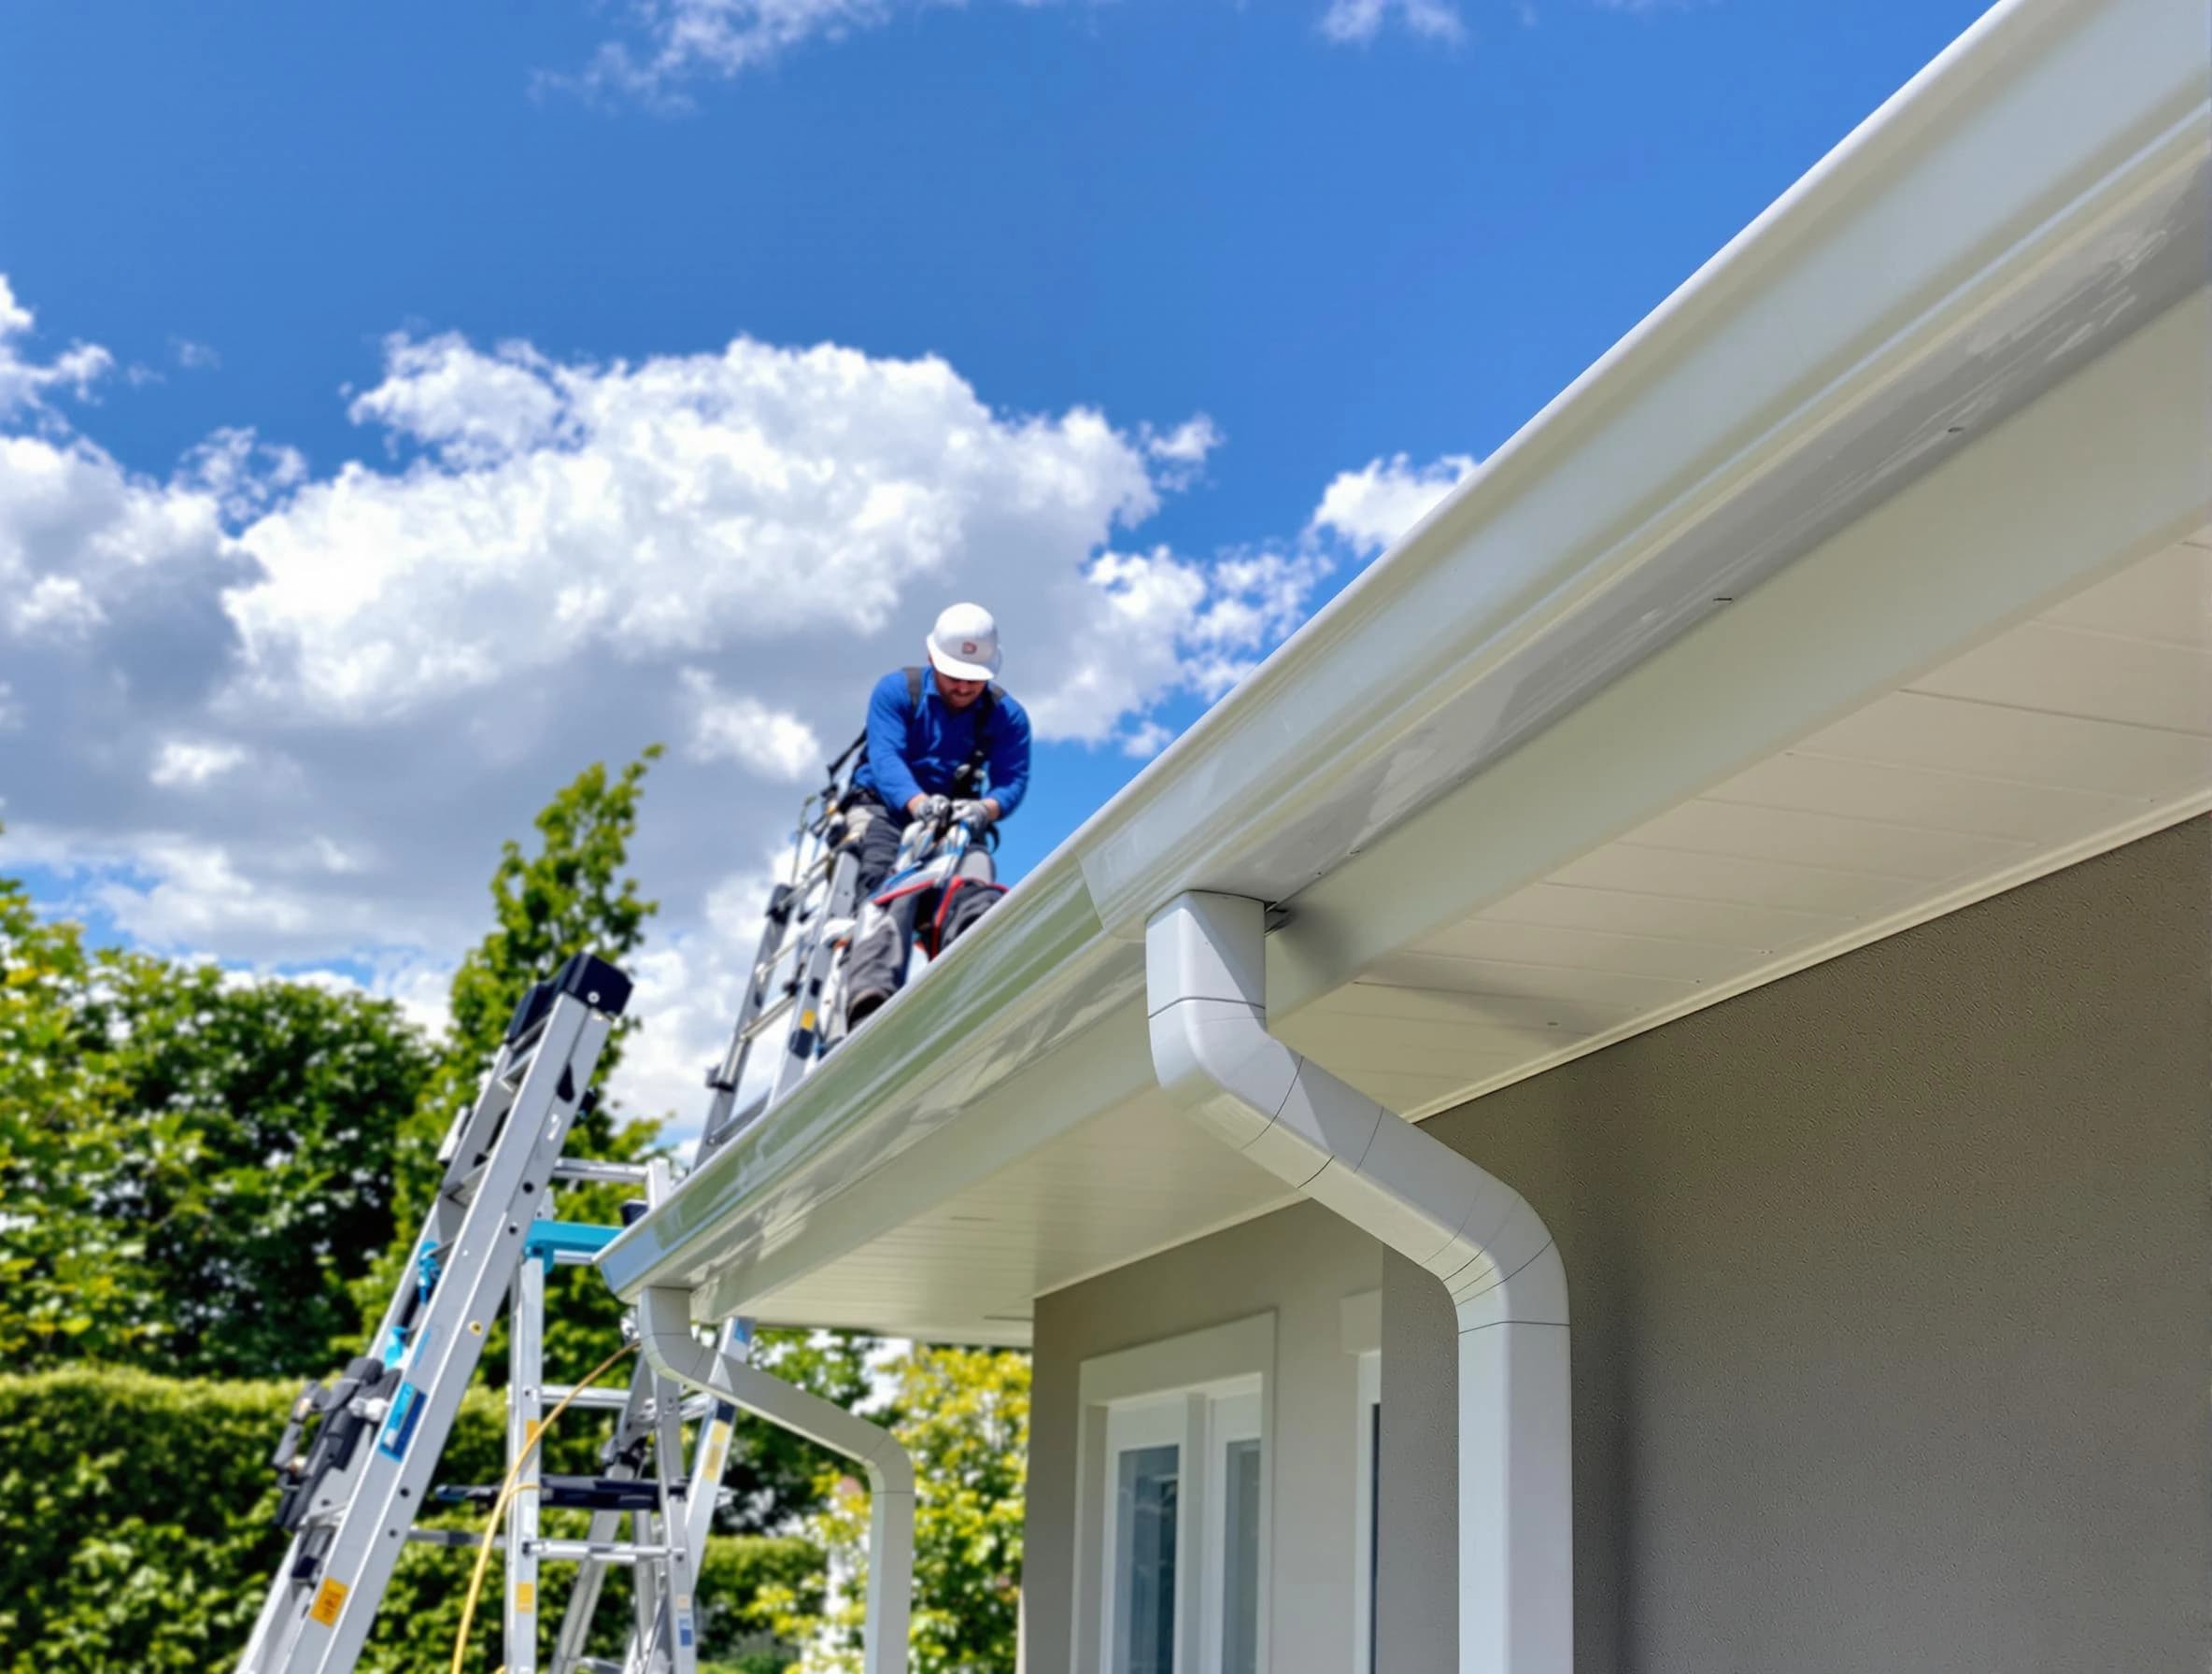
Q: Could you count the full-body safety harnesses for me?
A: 1